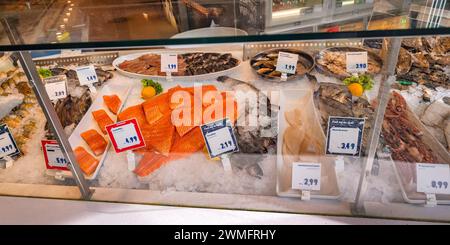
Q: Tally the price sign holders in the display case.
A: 12